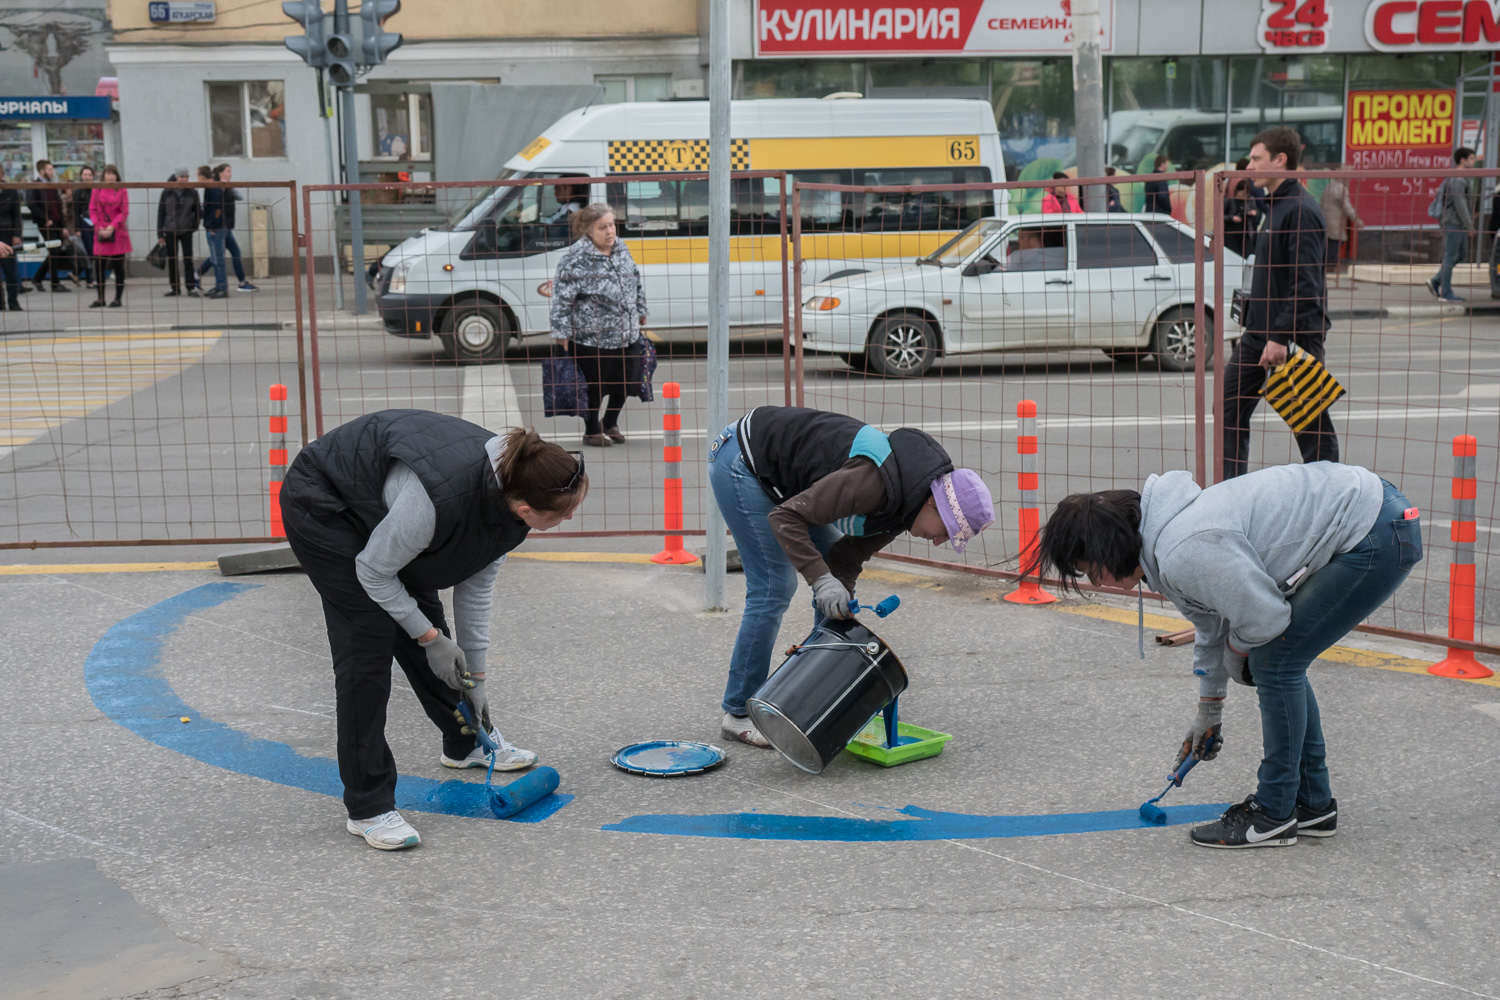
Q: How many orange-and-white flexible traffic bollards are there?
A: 4